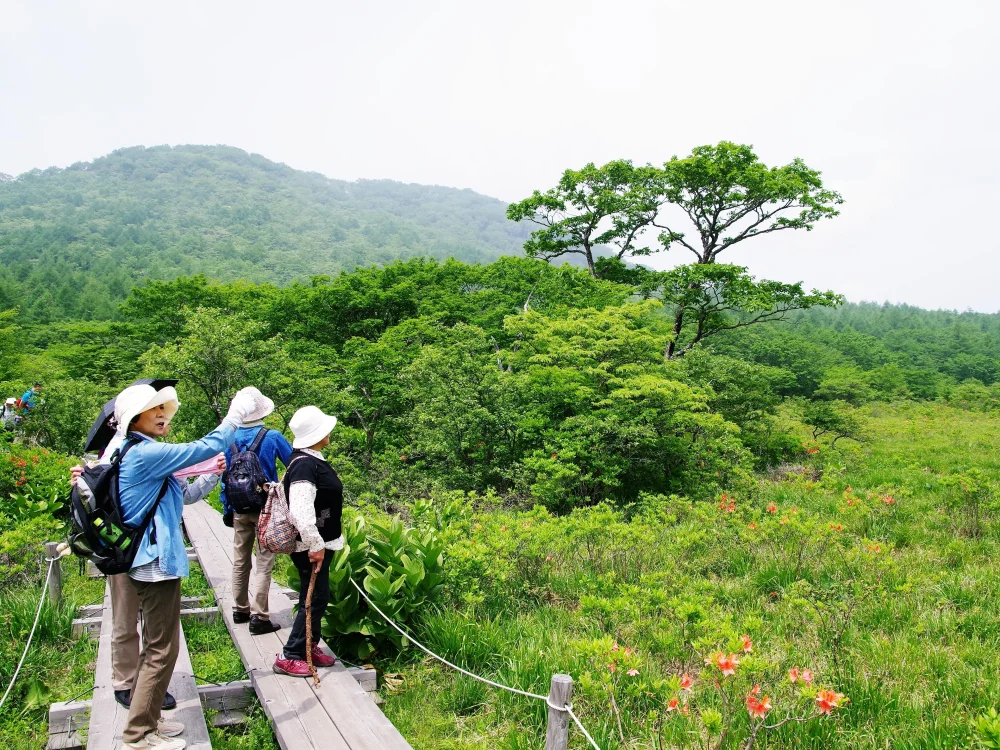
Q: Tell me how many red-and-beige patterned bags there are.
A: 1